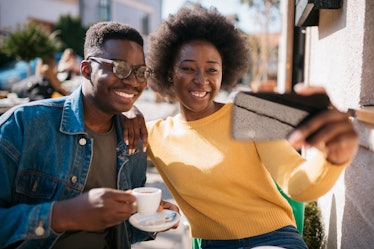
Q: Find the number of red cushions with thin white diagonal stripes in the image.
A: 0